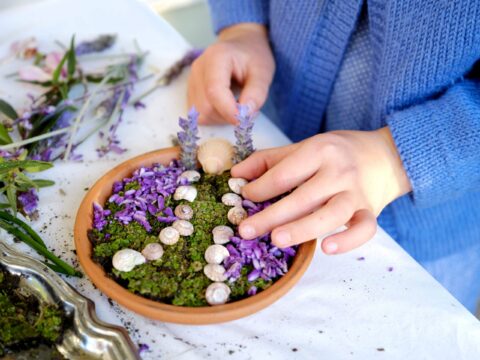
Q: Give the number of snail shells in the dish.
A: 14